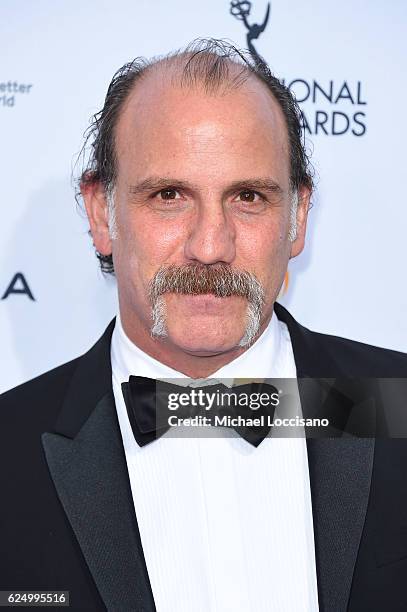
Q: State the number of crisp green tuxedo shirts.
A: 0